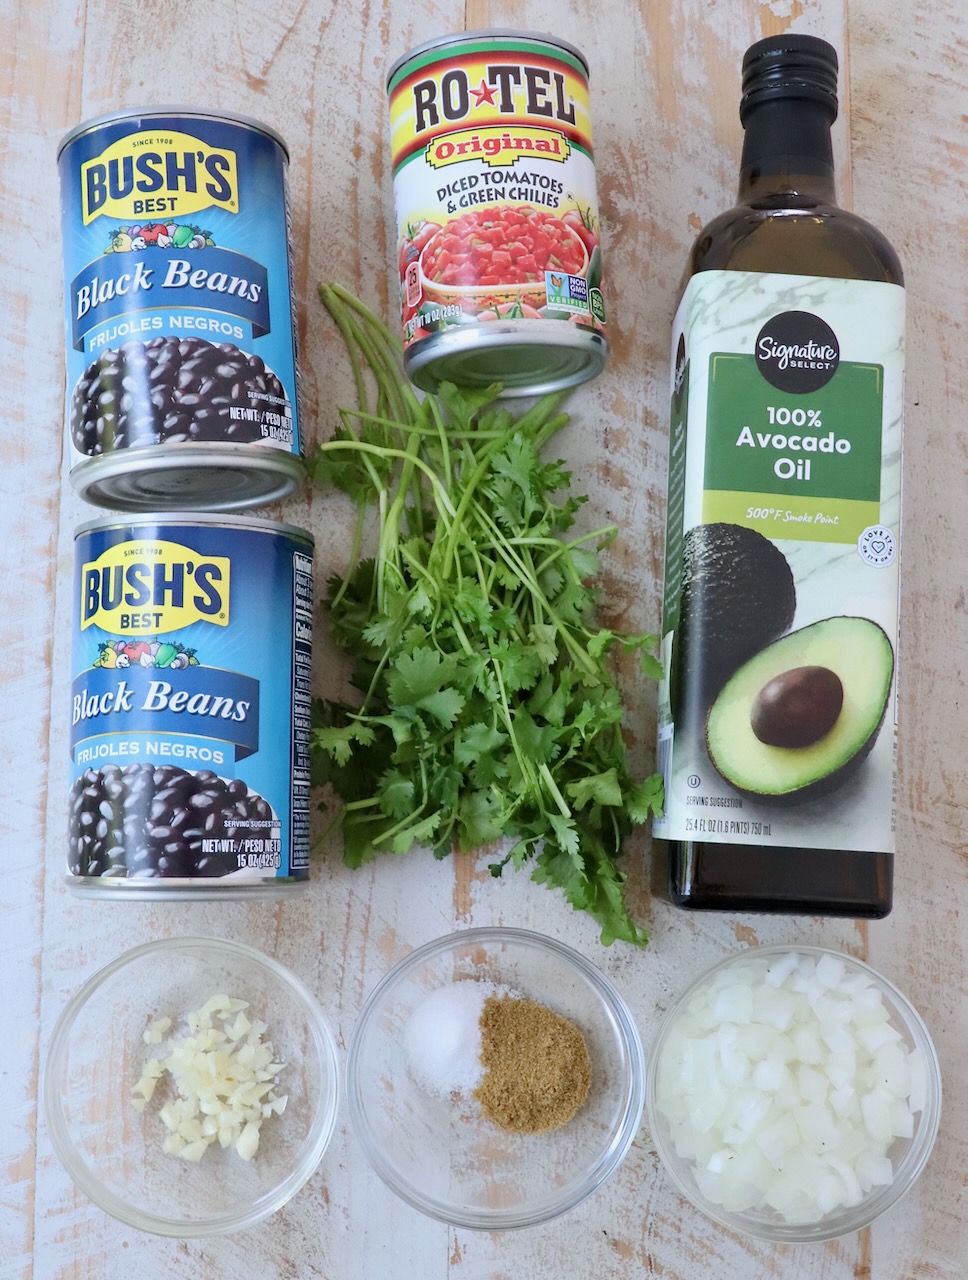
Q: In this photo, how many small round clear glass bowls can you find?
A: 3